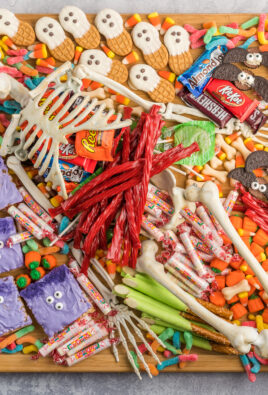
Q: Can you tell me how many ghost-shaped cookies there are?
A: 8